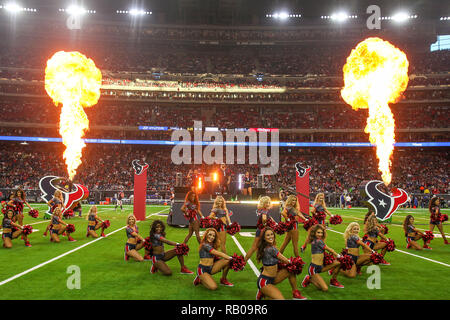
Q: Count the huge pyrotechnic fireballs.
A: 2